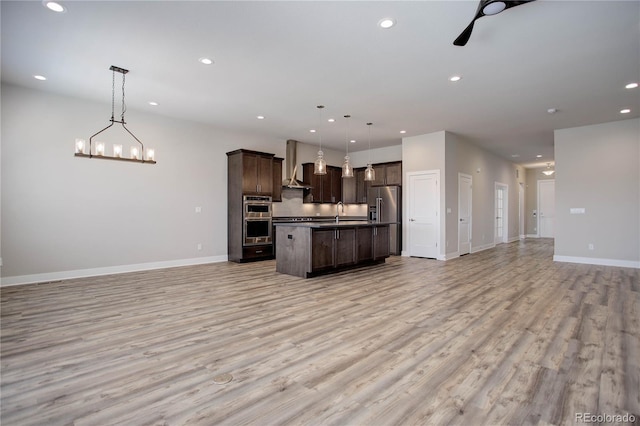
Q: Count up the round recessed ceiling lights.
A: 14